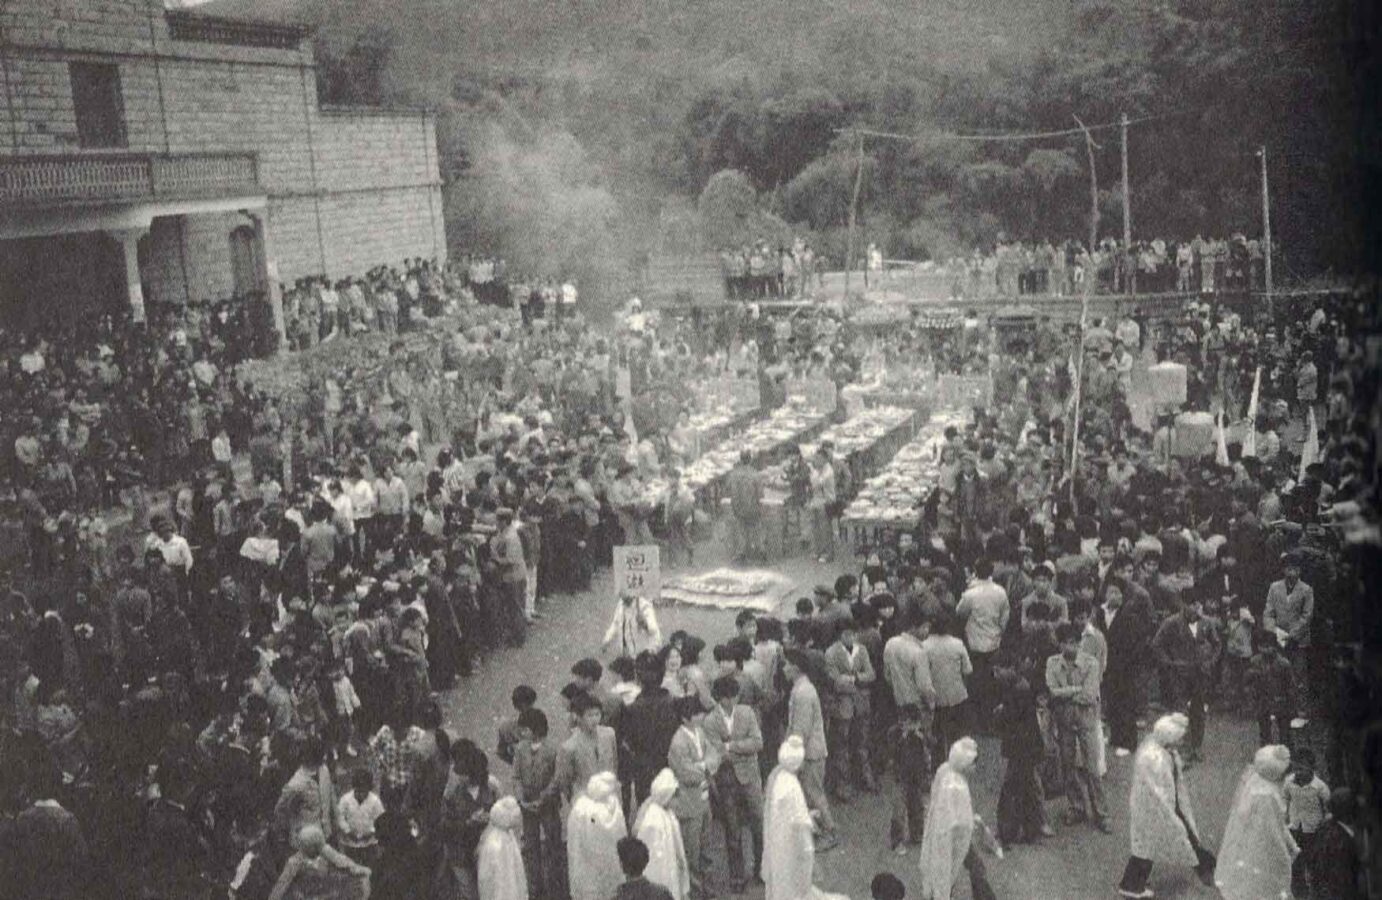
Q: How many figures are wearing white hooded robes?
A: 7